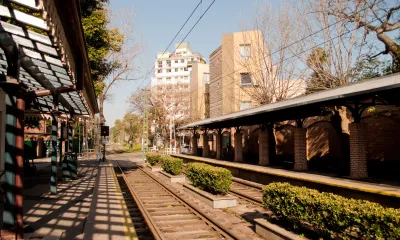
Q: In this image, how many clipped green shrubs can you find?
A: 4